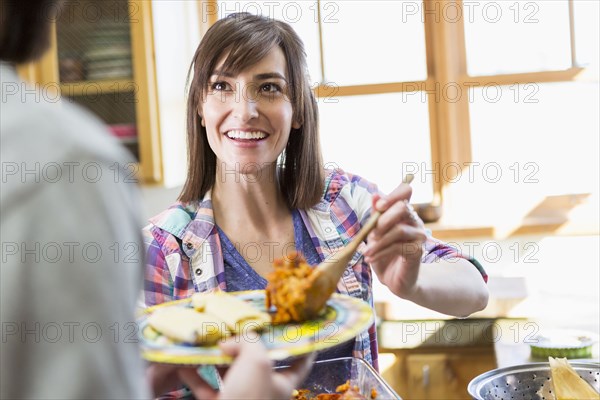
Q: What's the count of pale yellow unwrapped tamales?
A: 2